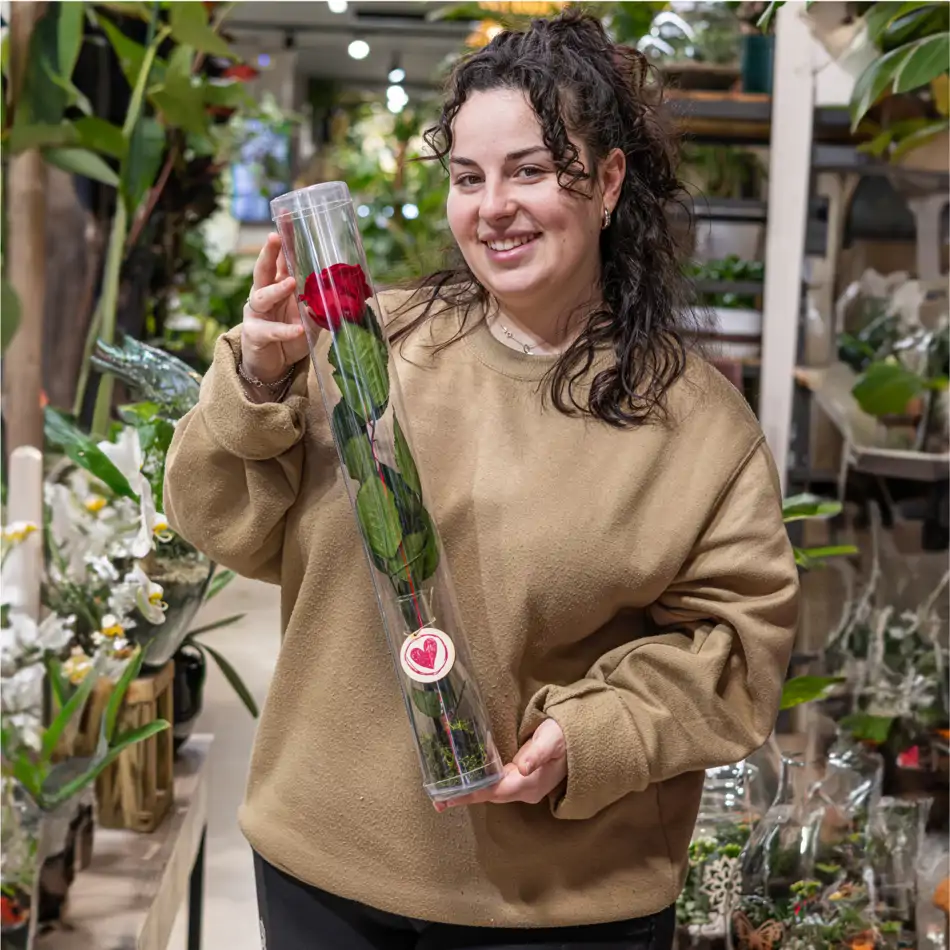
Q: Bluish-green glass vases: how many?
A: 1